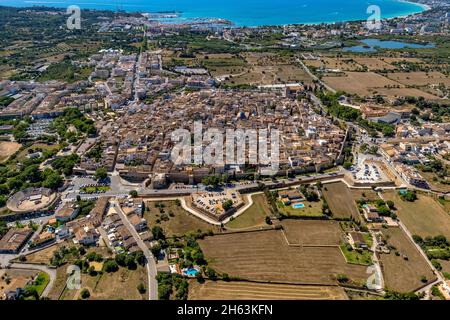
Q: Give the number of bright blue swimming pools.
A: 2